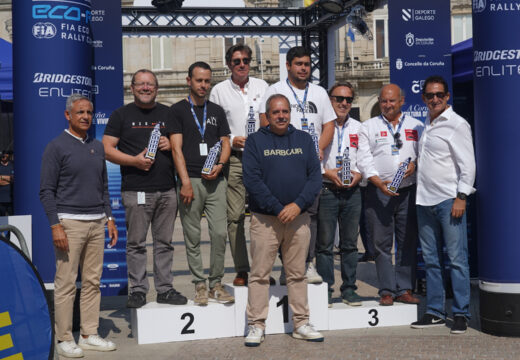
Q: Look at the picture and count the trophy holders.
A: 6